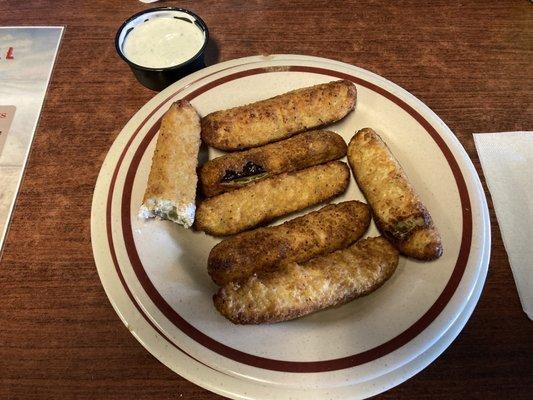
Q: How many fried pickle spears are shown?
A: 7